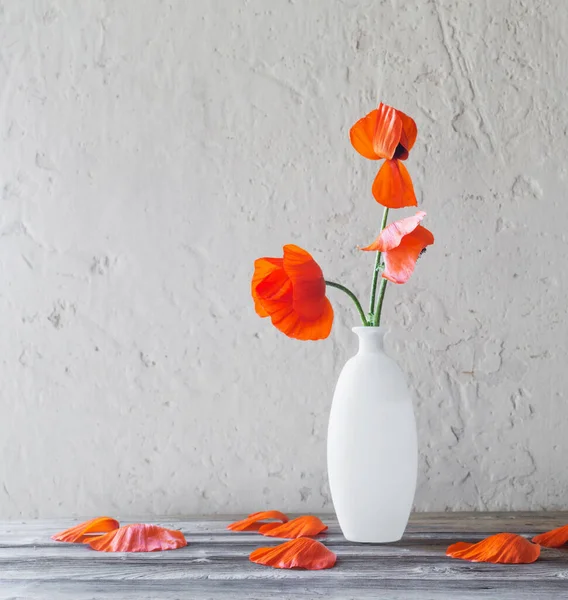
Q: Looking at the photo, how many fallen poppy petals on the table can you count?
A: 7